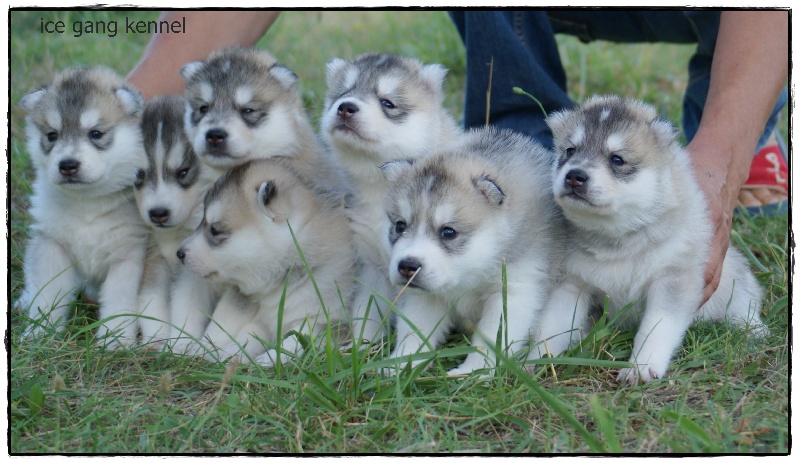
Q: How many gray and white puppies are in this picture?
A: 7